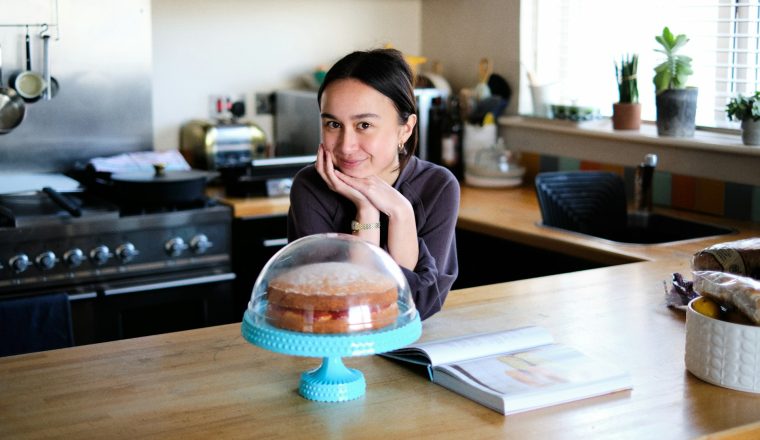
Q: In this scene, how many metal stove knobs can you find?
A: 7